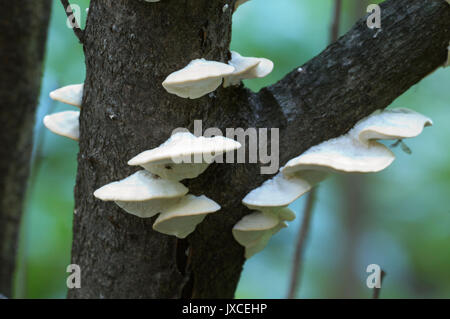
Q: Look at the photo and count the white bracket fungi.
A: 11